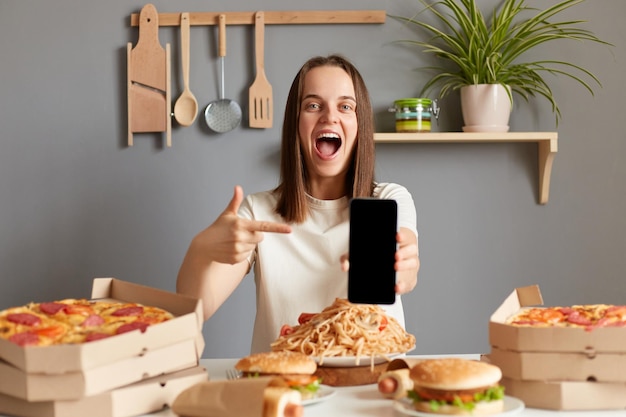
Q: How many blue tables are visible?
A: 0